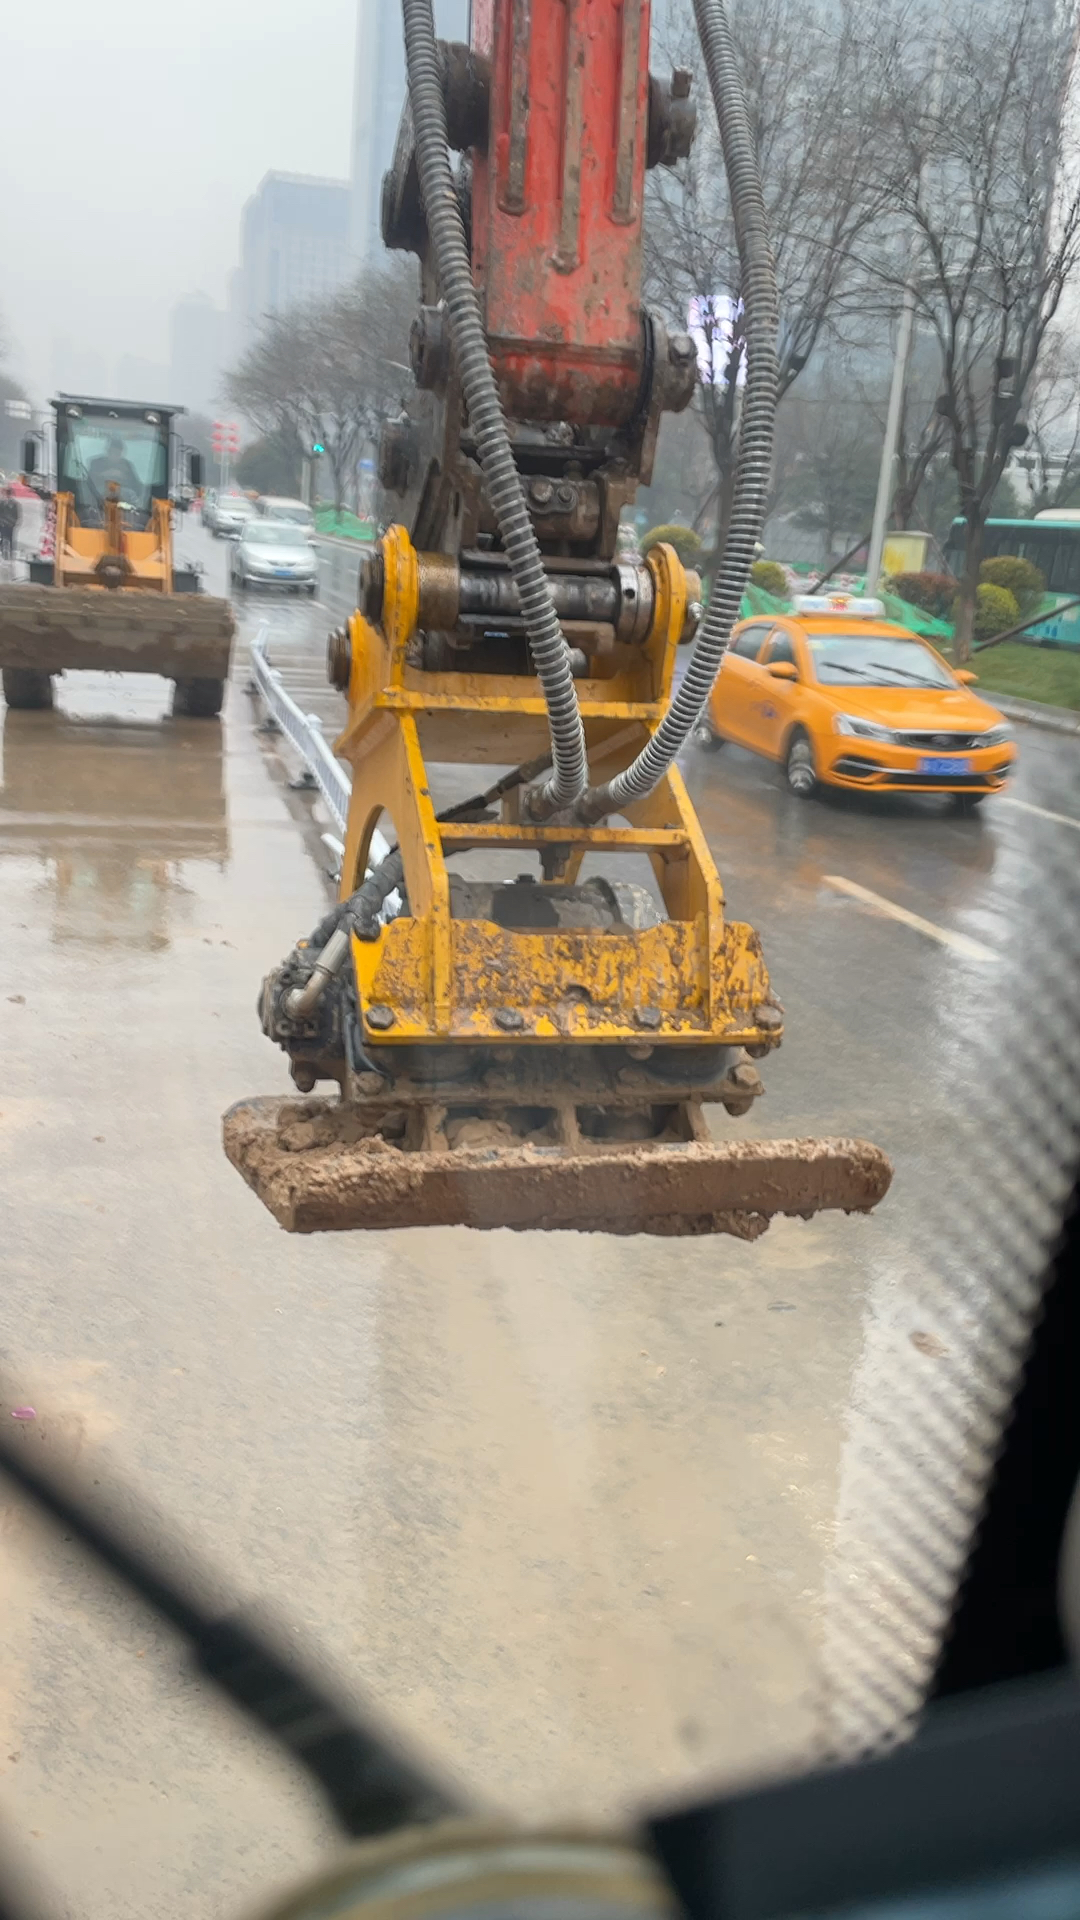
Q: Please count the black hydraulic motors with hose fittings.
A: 1